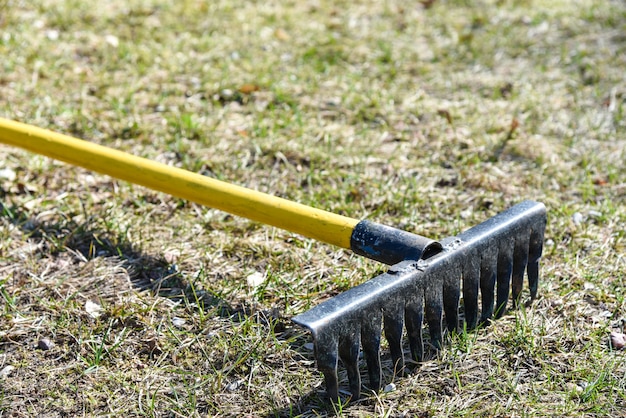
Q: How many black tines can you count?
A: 12